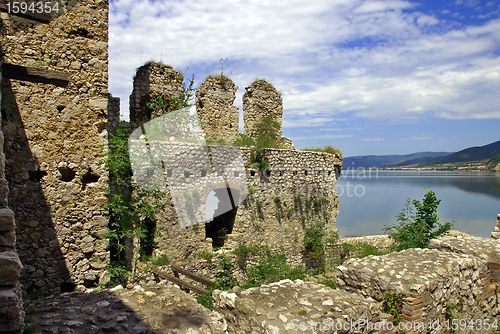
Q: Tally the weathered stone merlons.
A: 3